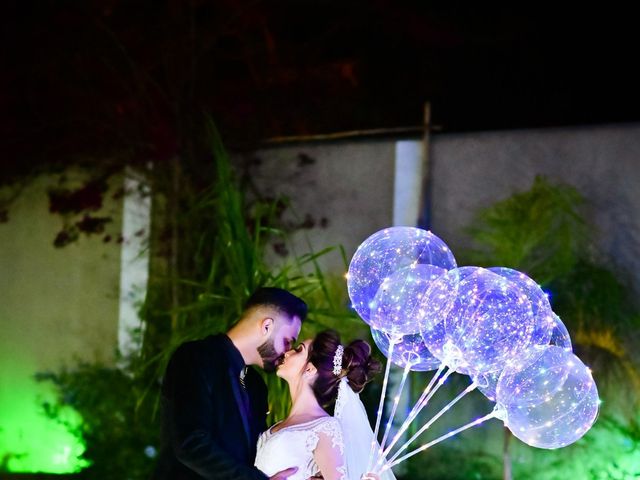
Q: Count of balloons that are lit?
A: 6